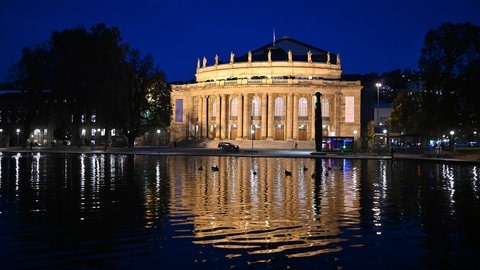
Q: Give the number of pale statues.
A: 10